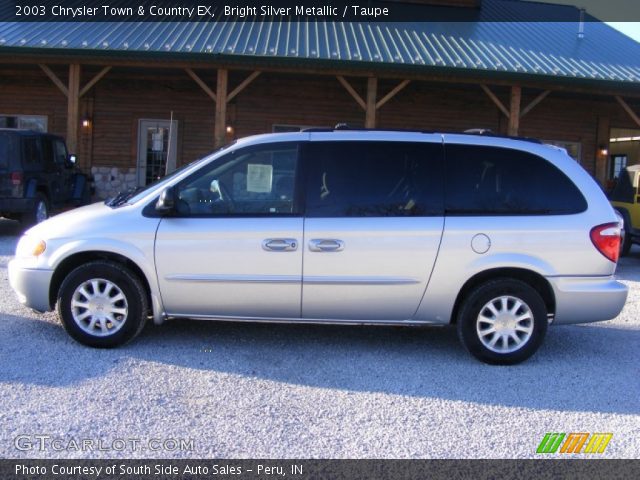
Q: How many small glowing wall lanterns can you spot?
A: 3